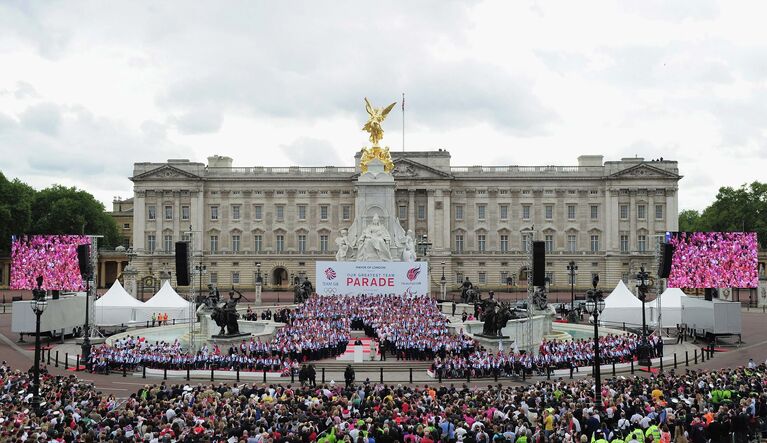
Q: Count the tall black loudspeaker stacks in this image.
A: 4